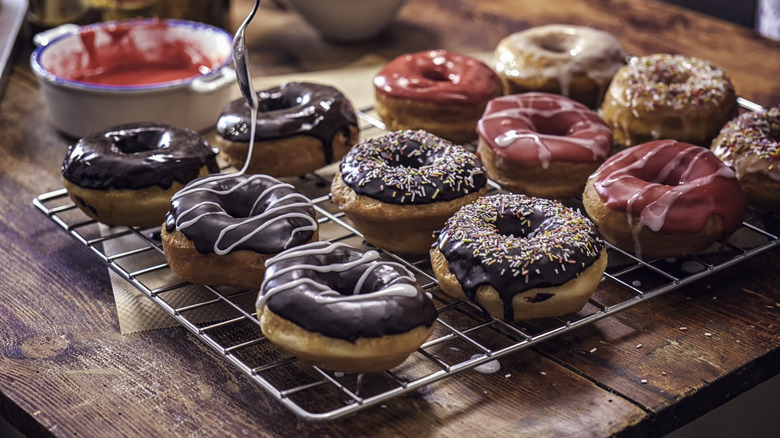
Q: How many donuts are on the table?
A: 12